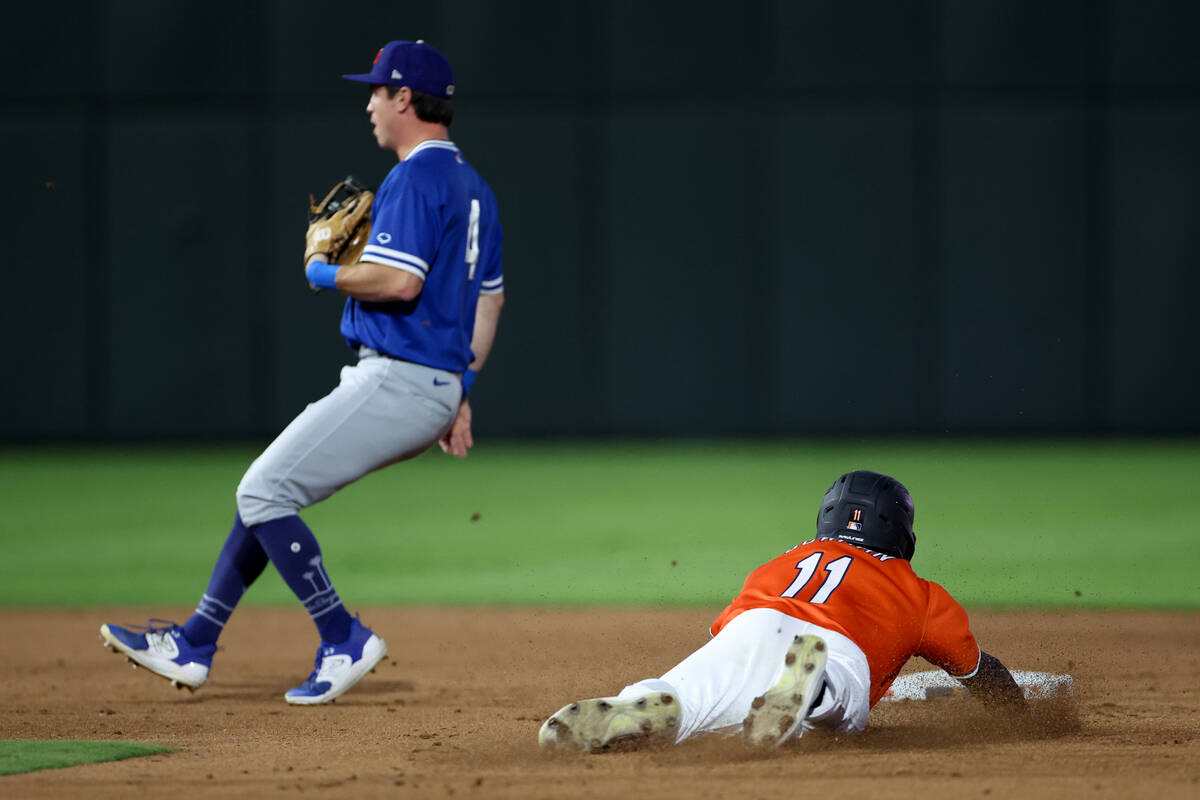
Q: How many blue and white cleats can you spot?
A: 2